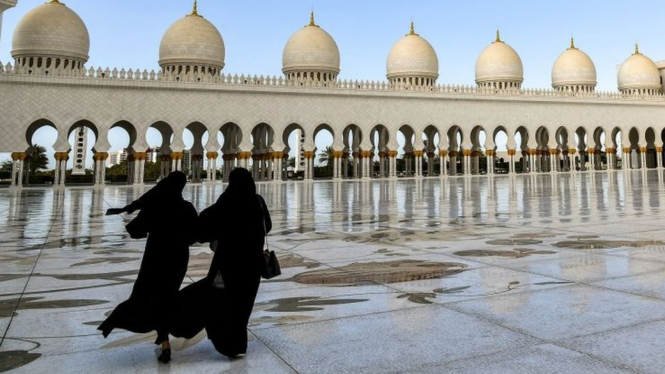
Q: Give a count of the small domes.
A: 7